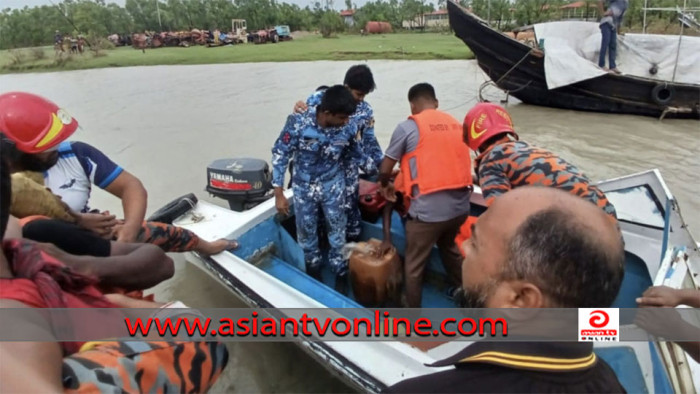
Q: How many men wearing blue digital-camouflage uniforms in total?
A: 2